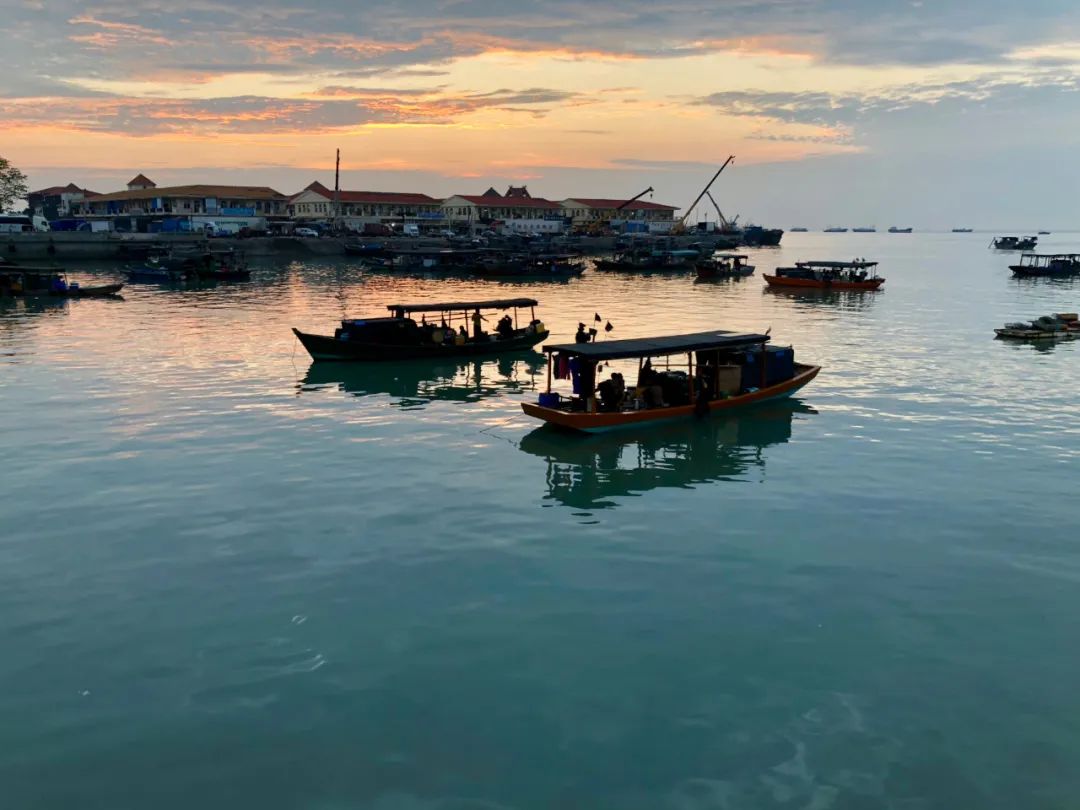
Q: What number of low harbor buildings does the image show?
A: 5